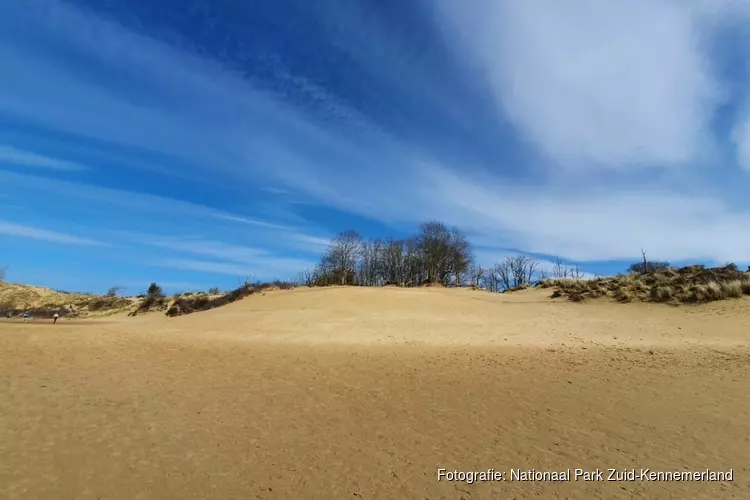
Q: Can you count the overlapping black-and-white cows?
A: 0